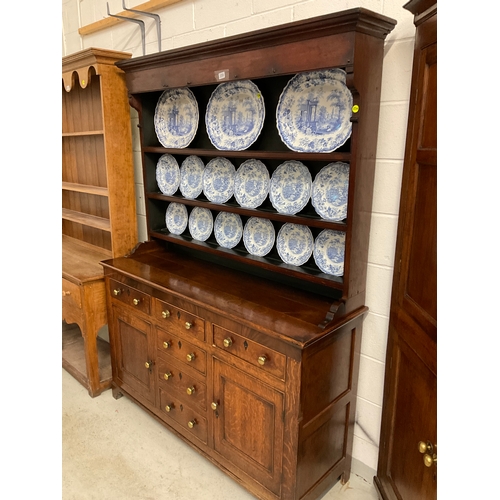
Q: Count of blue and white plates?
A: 15